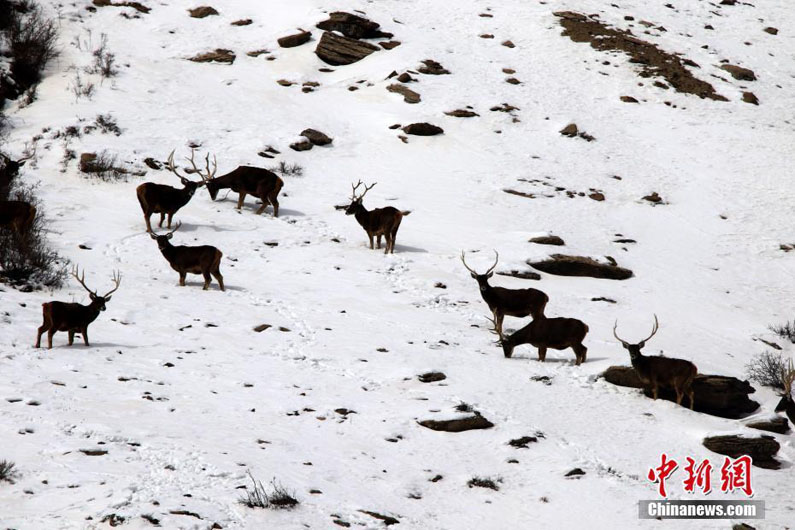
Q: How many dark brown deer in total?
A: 11